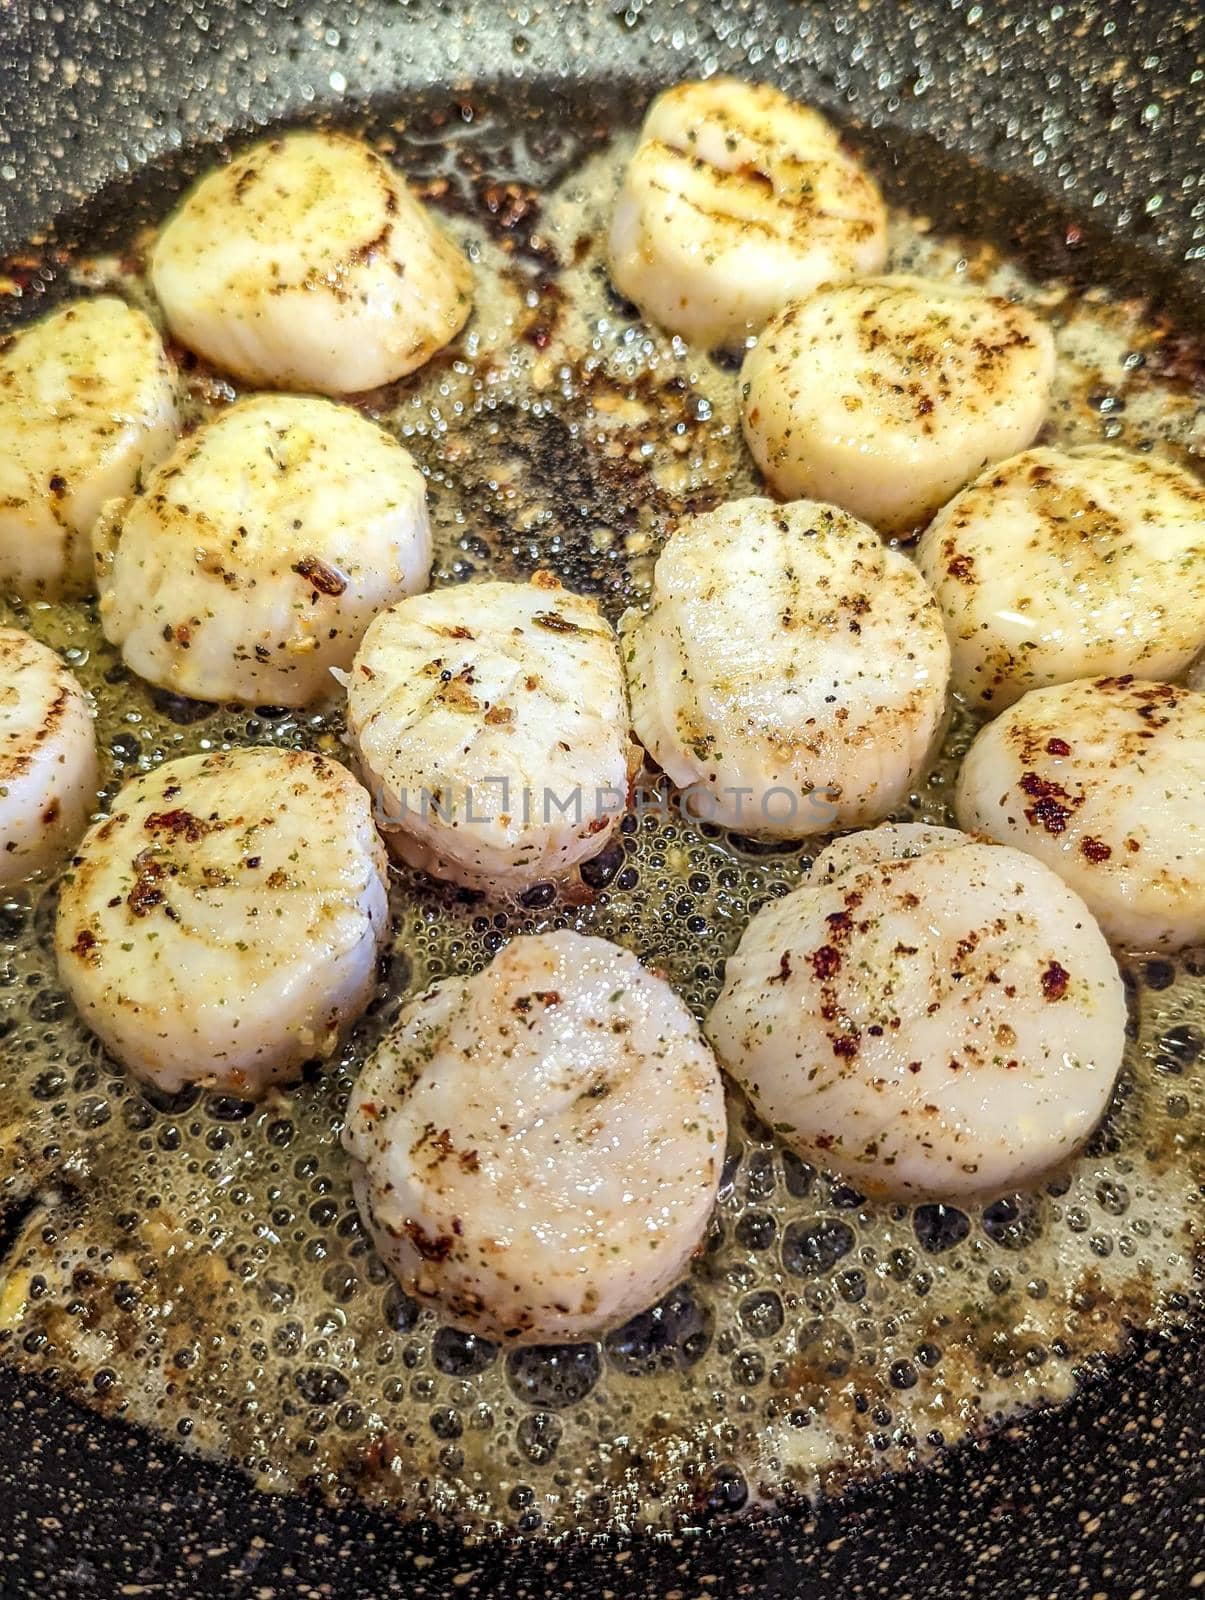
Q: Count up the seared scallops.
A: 13